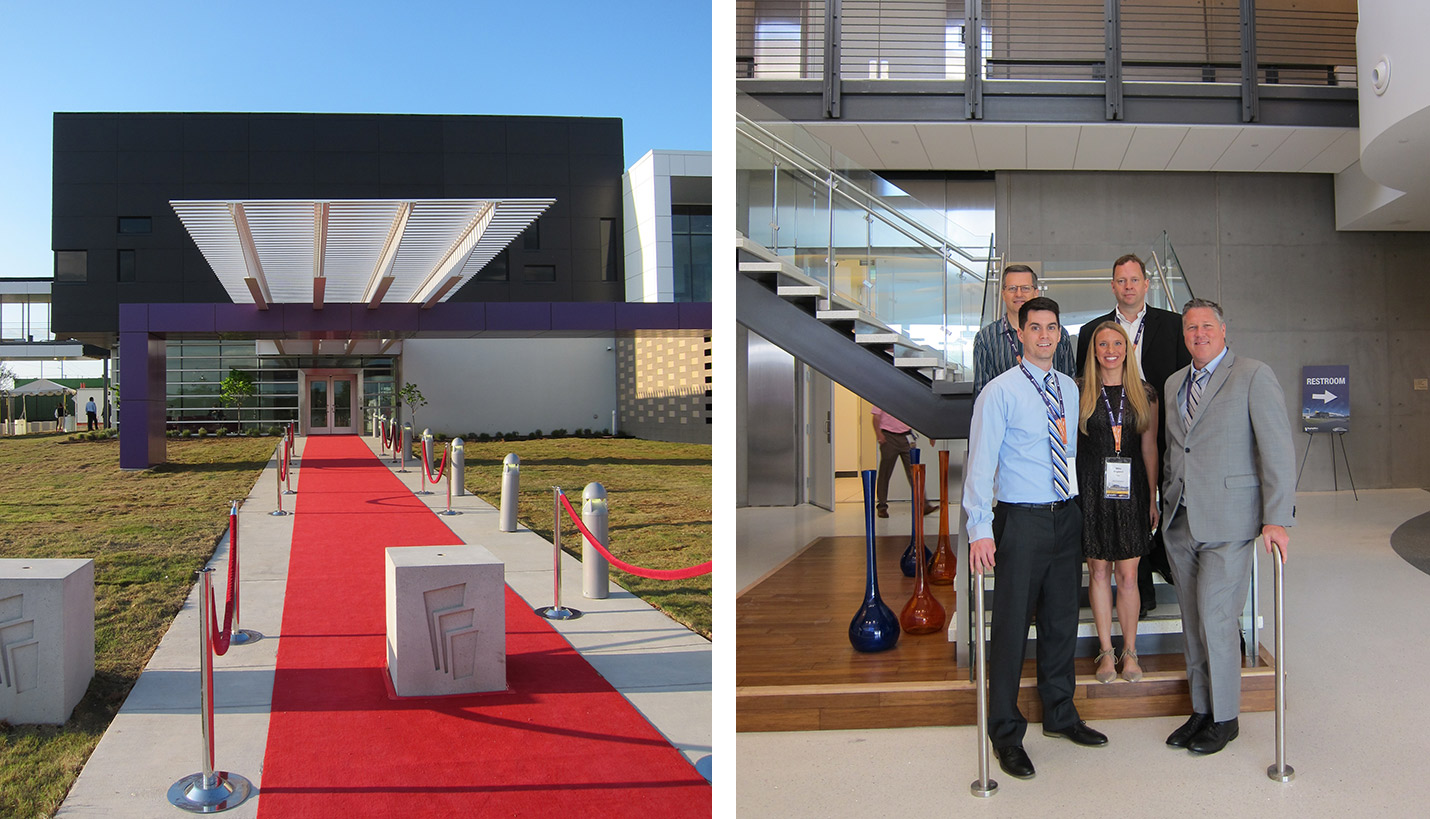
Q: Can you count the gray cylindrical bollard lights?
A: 8